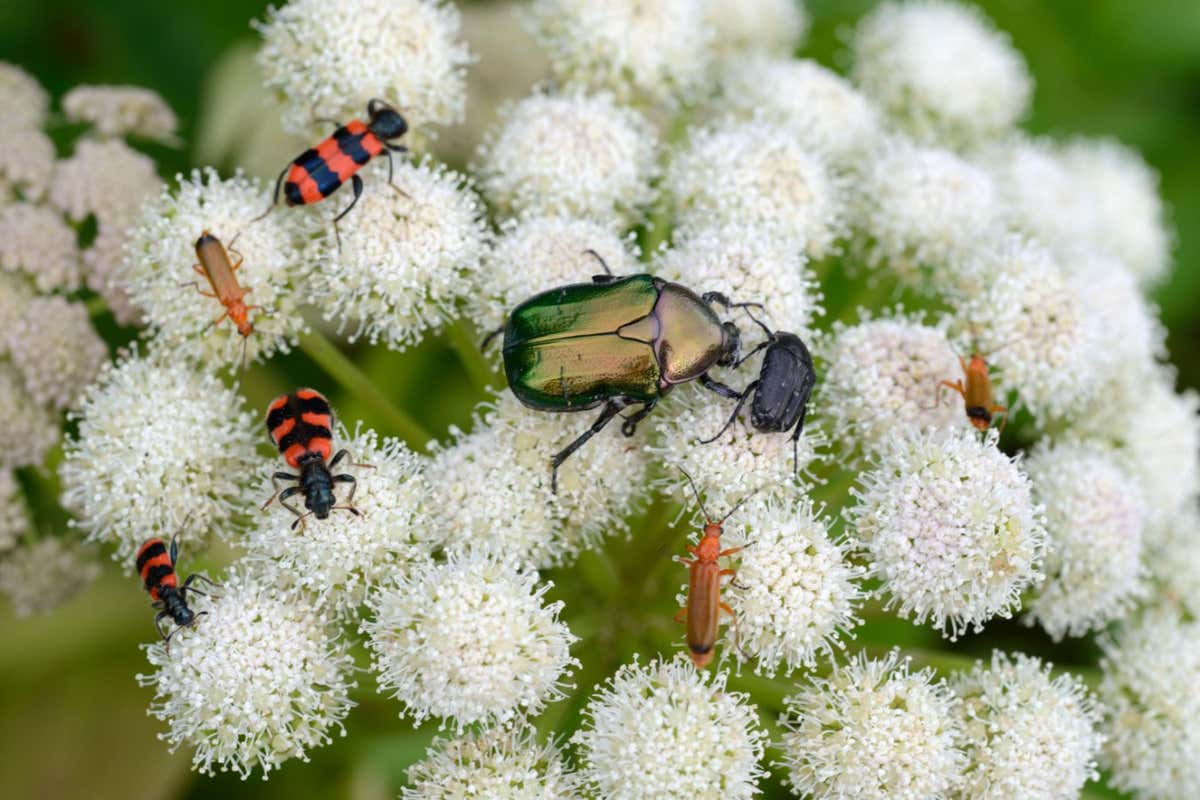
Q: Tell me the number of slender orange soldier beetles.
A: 3